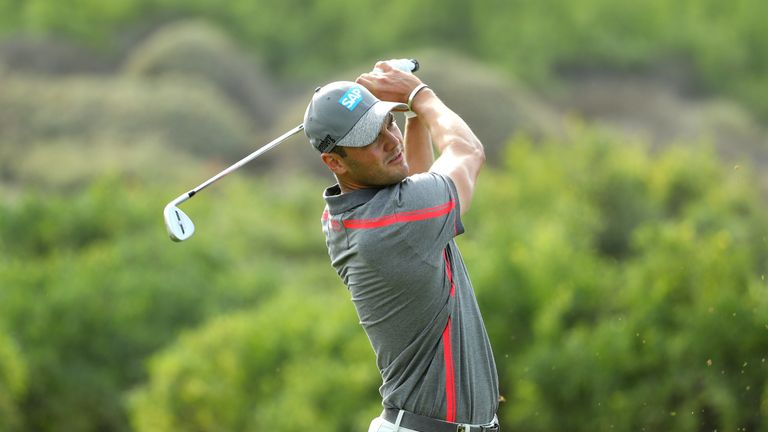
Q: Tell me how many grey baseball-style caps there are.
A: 1